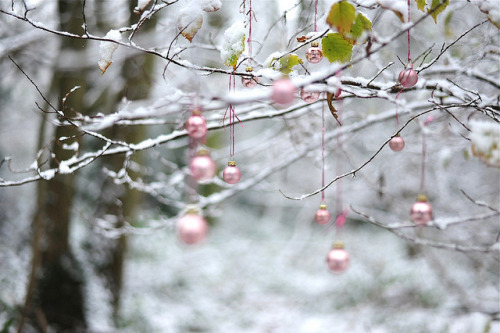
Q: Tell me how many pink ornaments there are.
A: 13